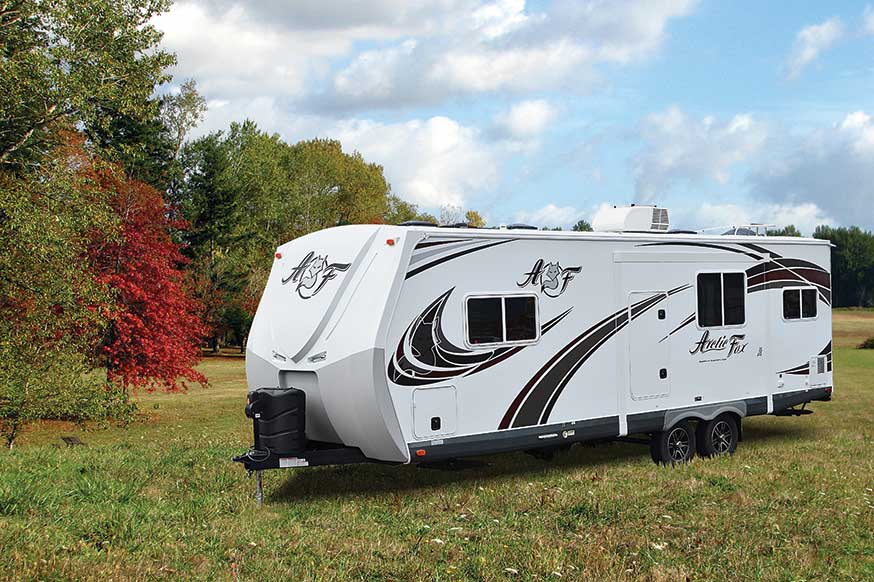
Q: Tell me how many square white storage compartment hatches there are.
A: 1